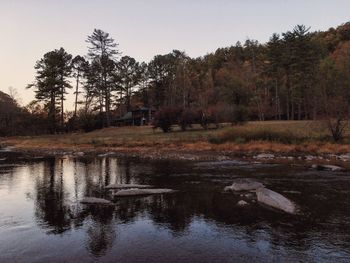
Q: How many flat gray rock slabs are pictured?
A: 5